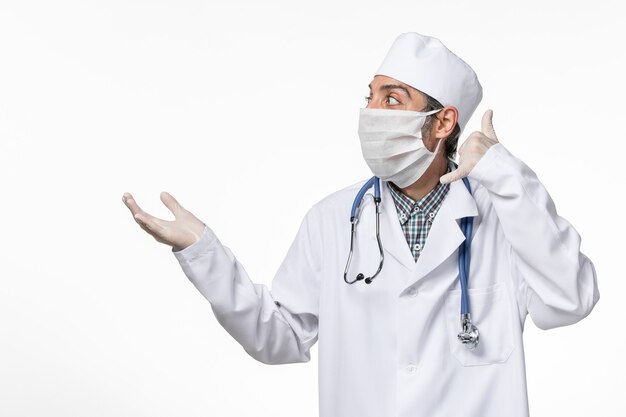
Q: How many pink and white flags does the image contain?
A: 0